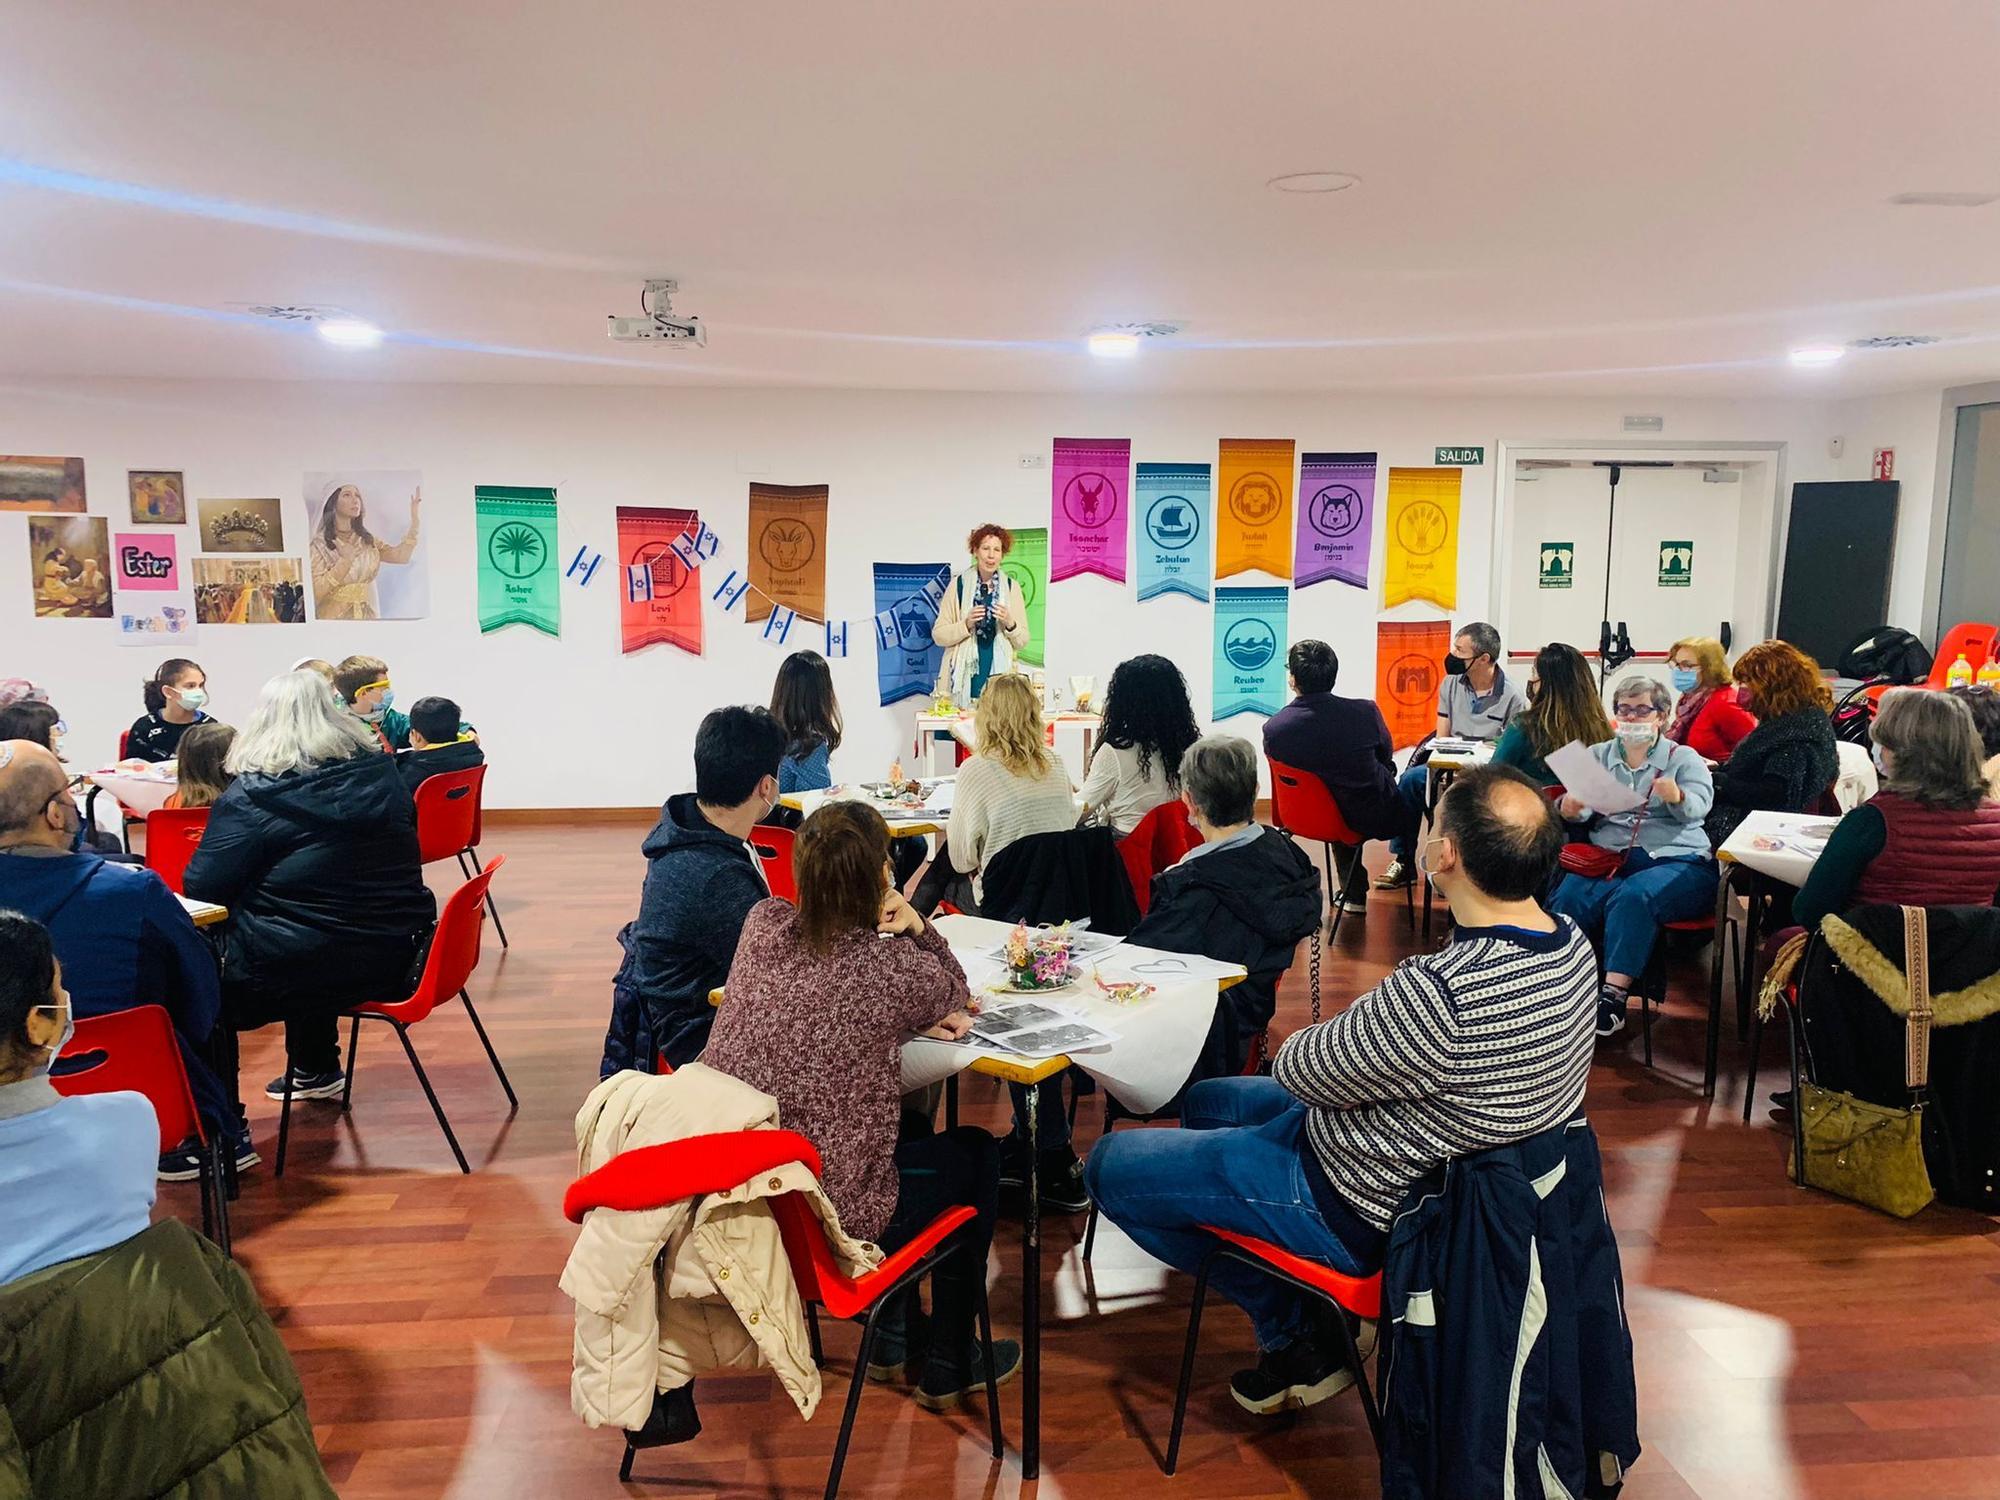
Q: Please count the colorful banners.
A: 12